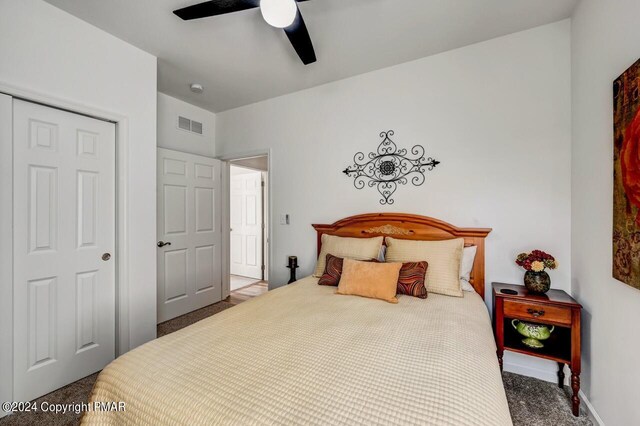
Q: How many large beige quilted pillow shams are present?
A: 2